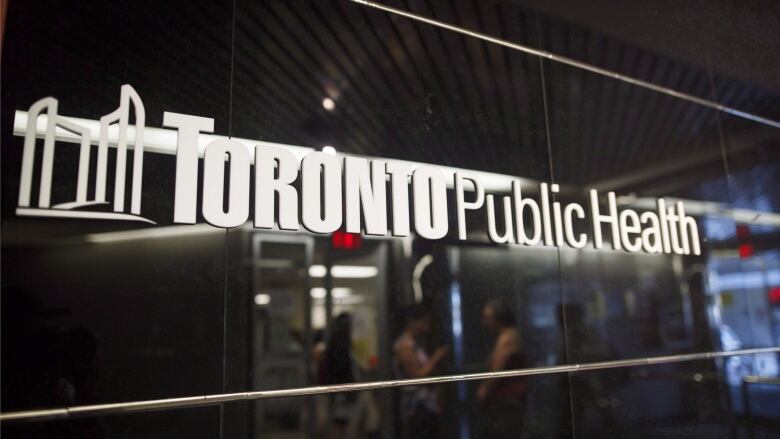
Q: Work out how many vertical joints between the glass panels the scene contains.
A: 3